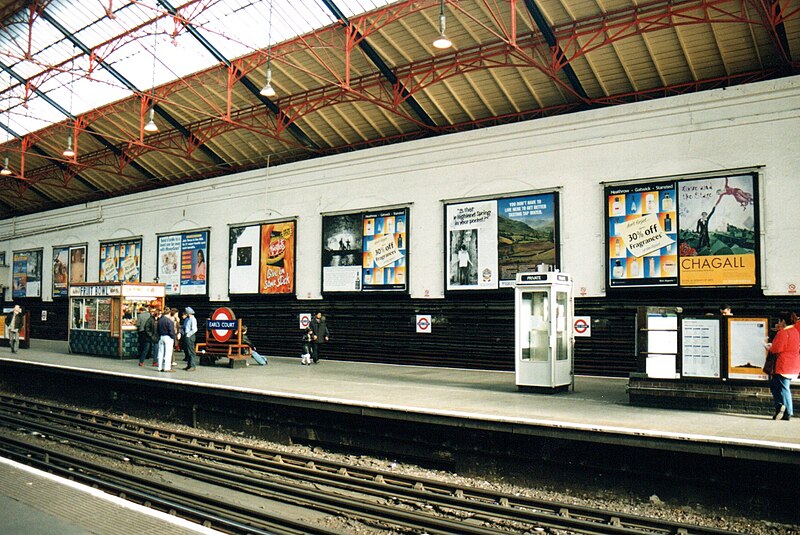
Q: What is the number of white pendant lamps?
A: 5